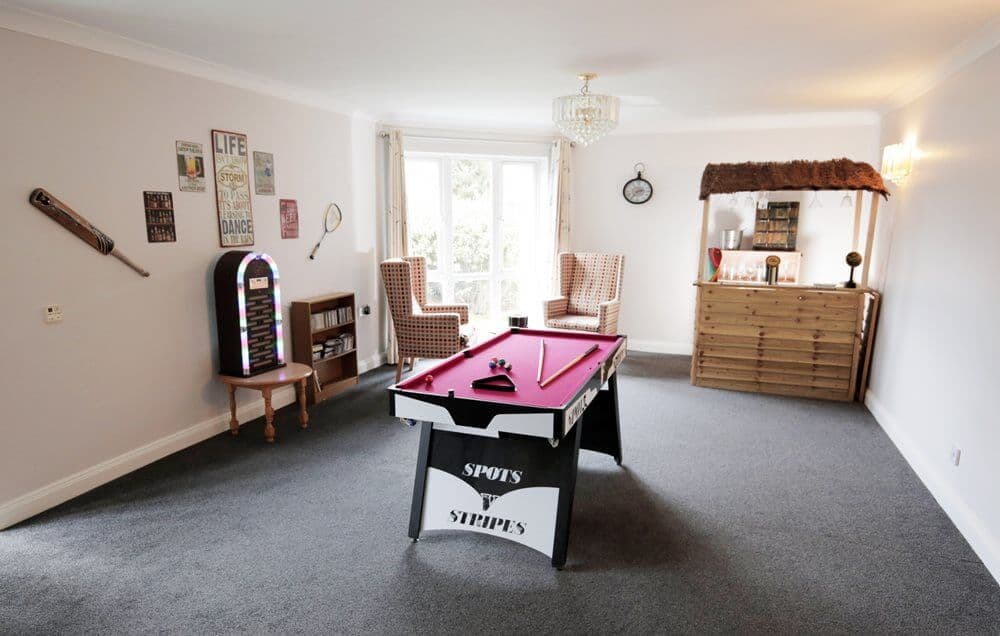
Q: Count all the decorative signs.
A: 5